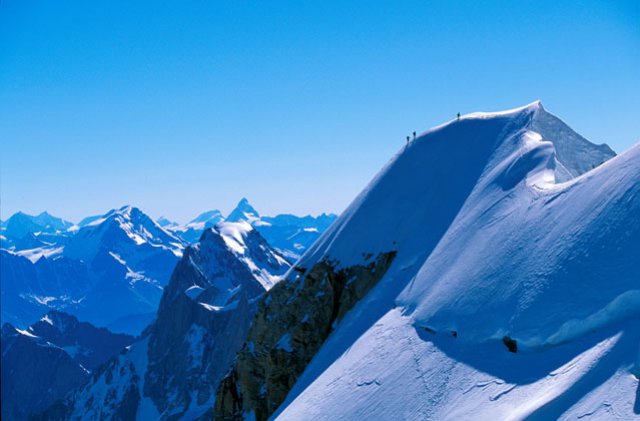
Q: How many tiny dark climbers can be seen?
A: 3